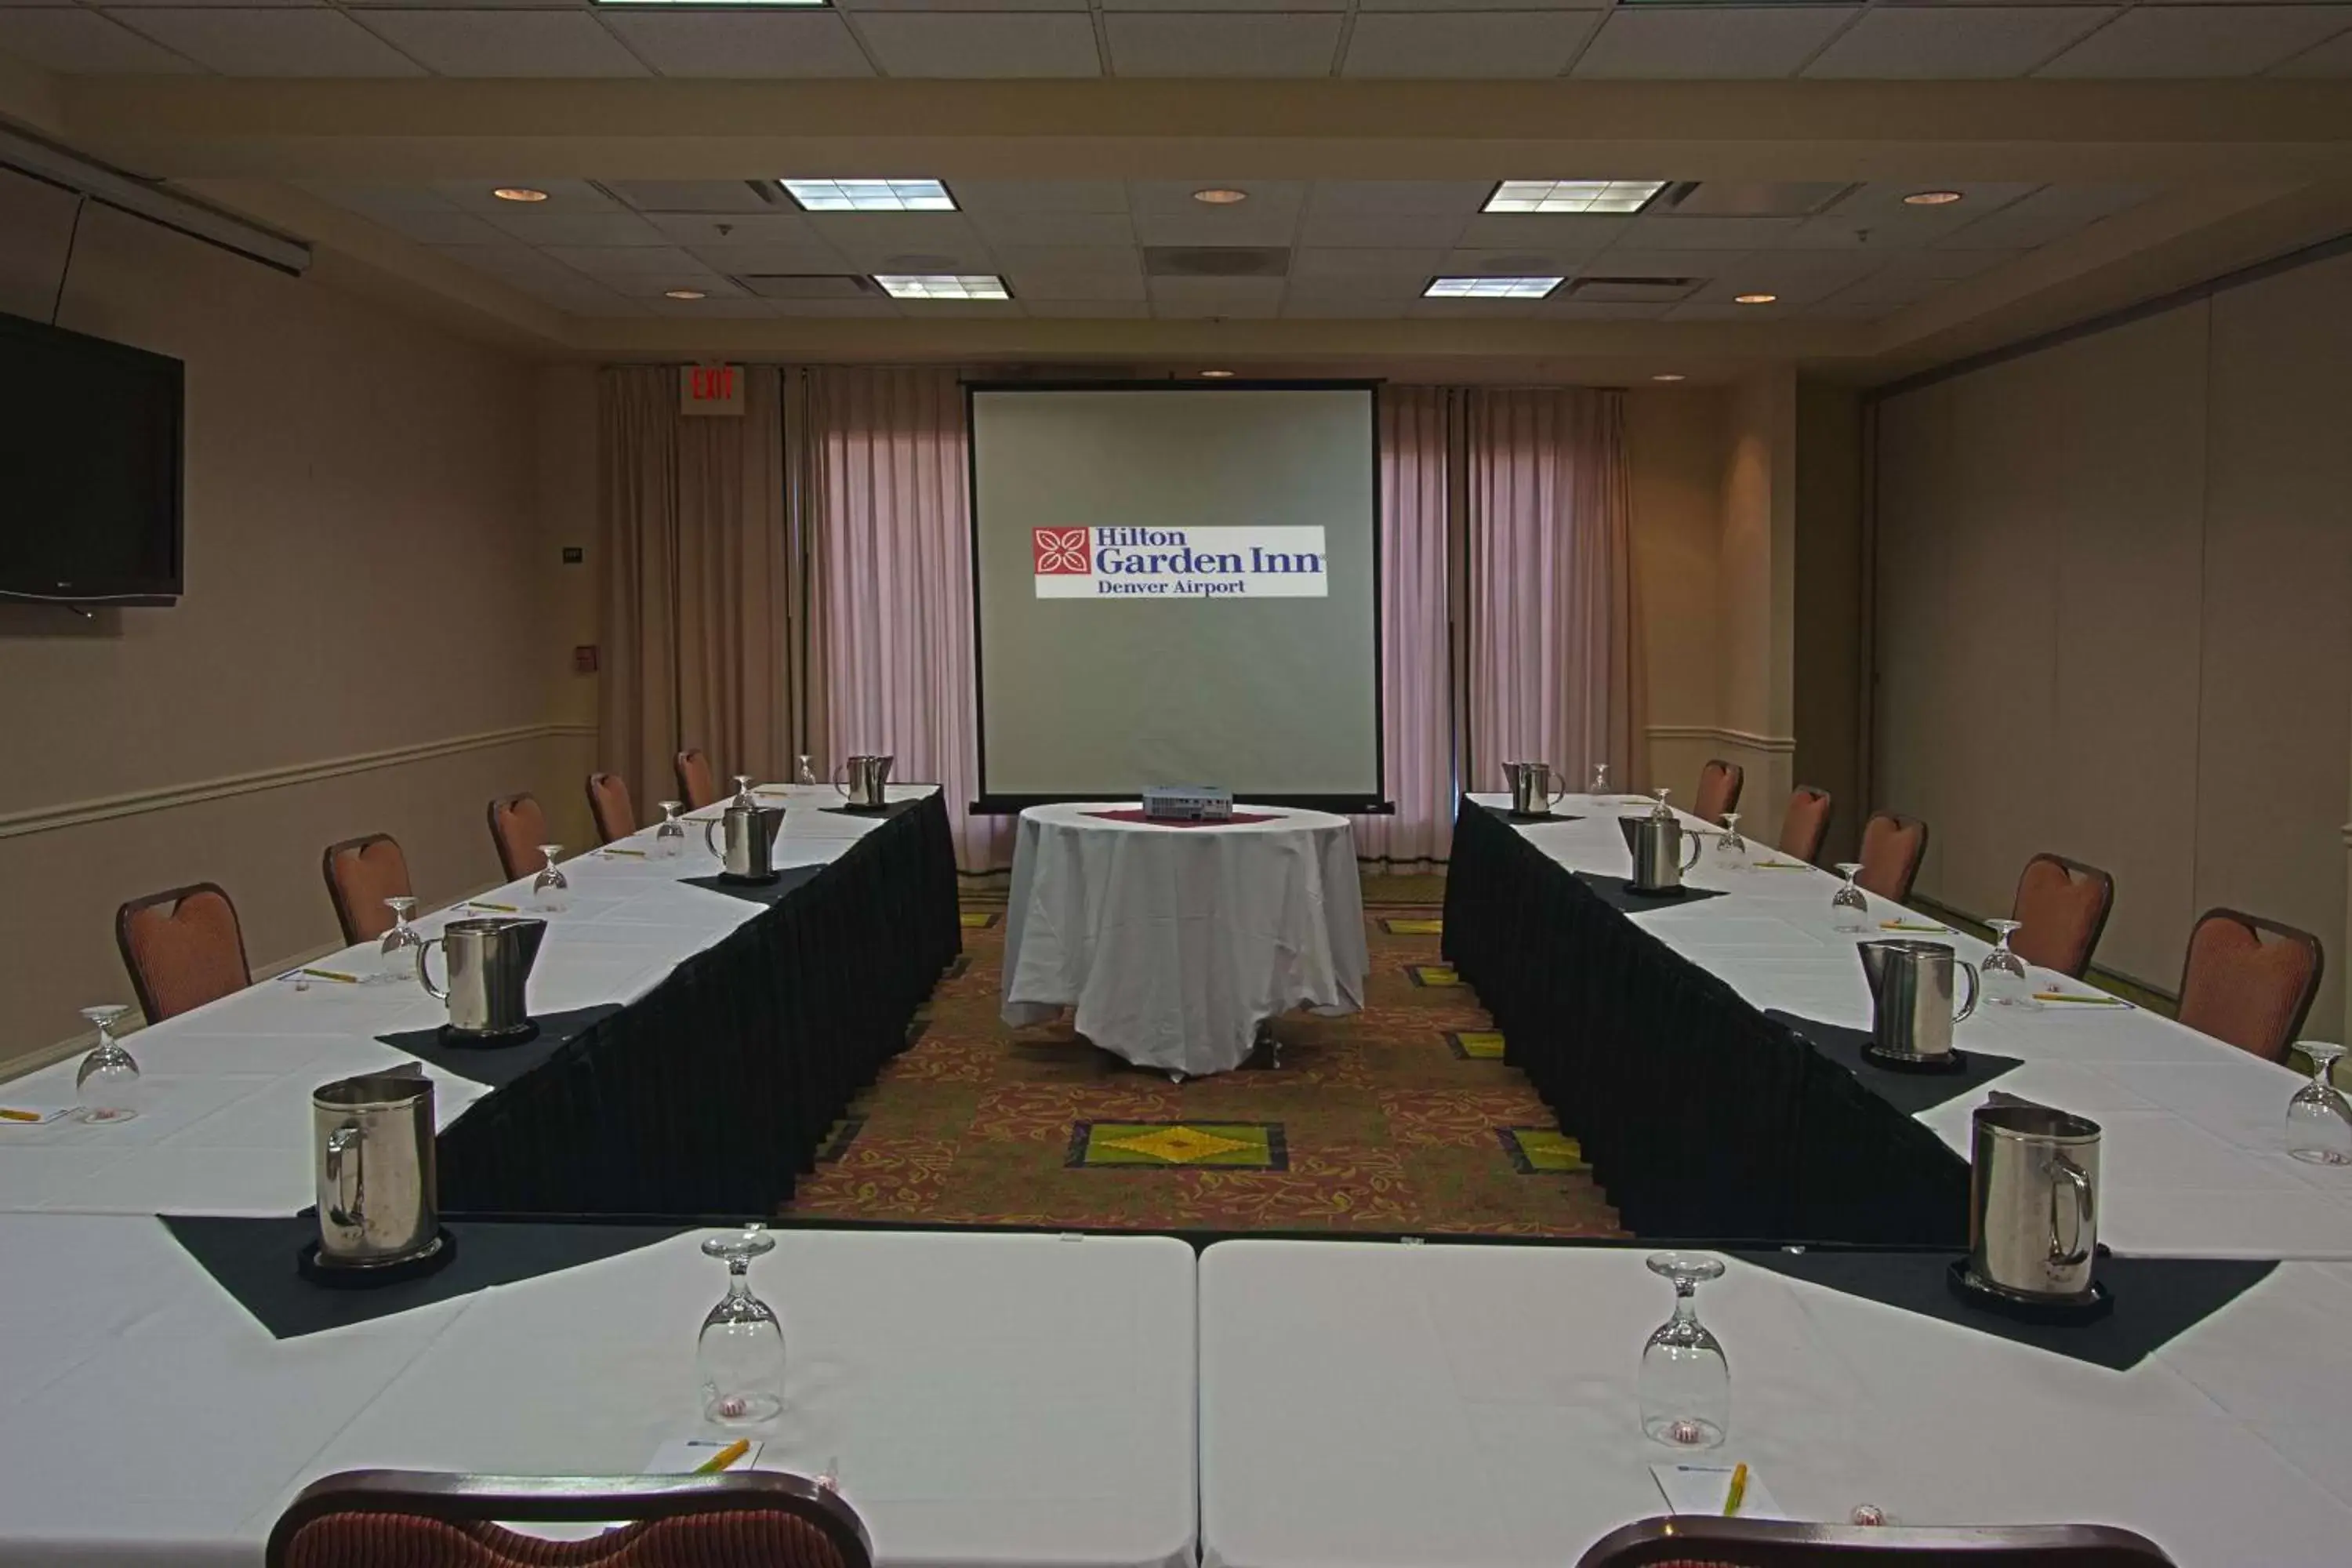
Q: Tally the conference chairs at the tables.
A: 12